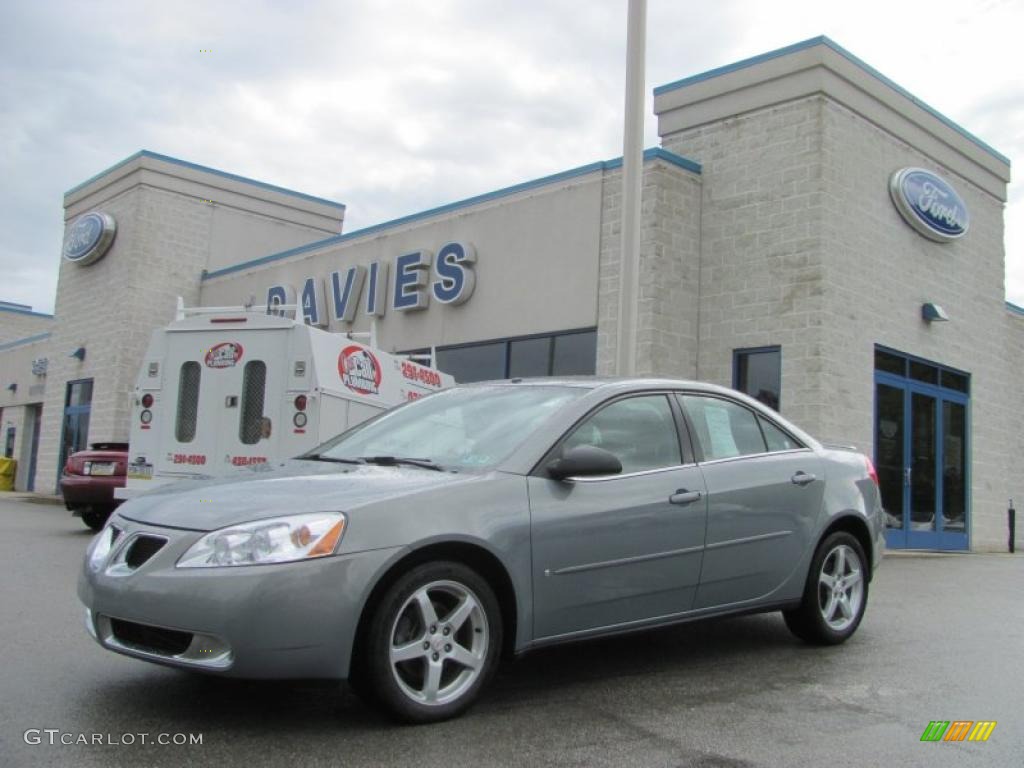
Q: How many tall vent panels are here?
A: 2